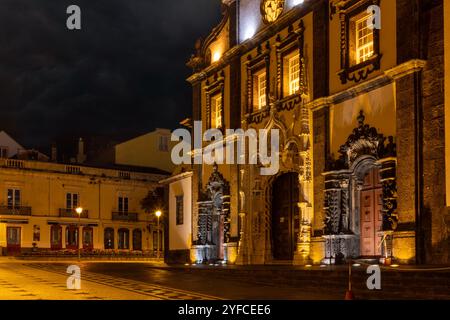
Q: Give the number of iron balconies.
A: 3